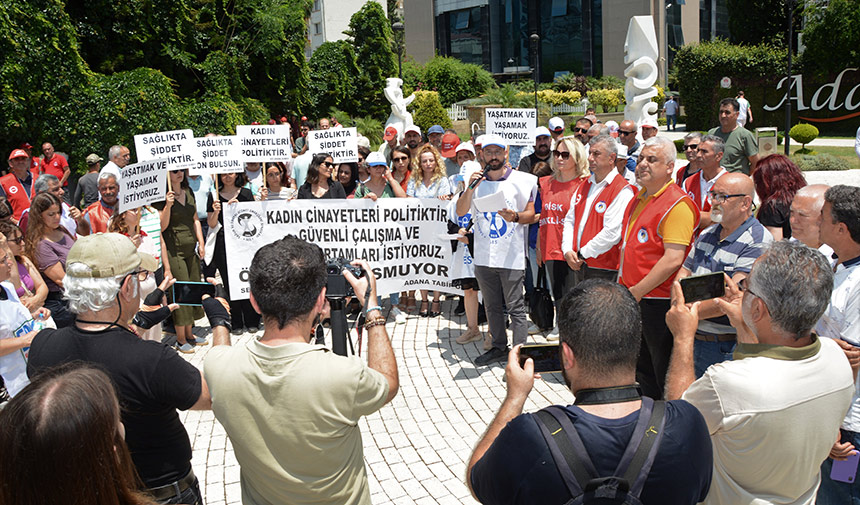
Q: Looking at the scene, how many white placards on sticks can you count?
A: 6